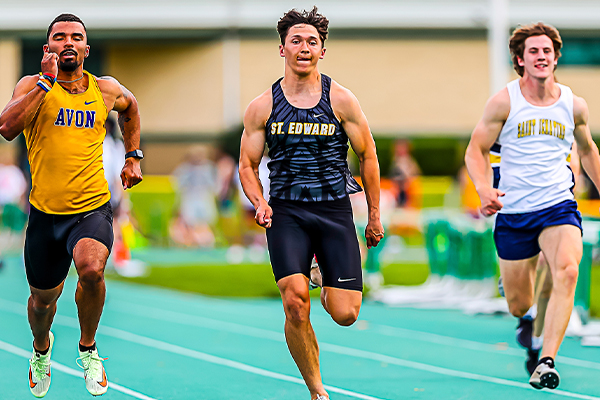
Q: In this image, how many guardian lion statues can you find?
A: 0